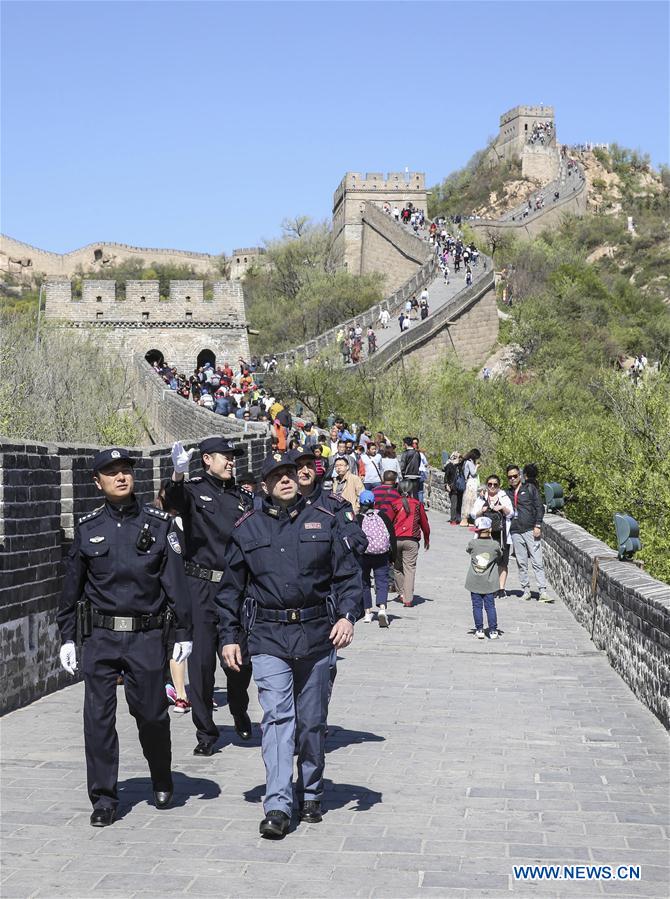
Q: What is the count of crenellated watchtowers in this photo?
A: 4